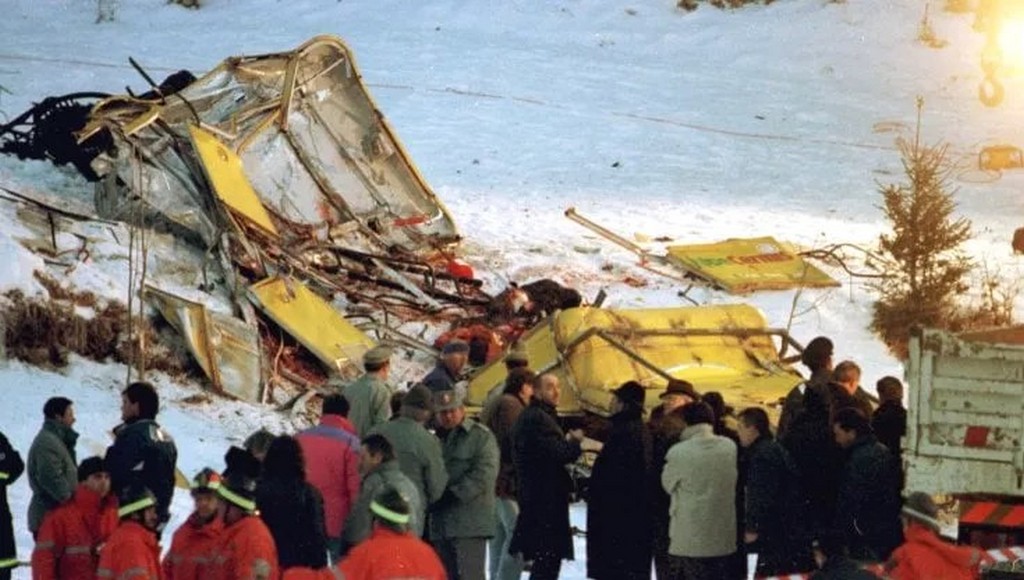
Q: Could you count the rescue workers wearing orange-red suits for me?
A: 6